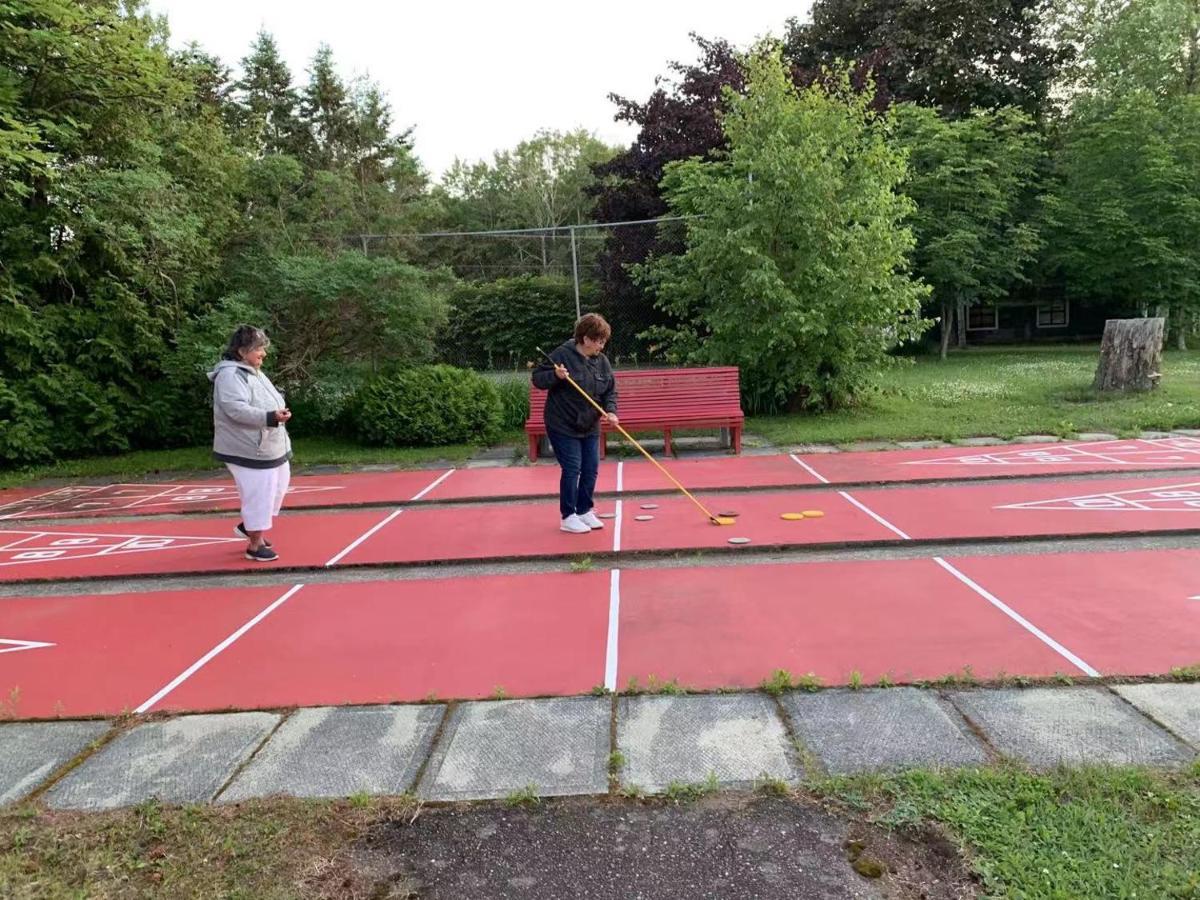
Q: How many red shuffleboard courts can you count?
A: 3